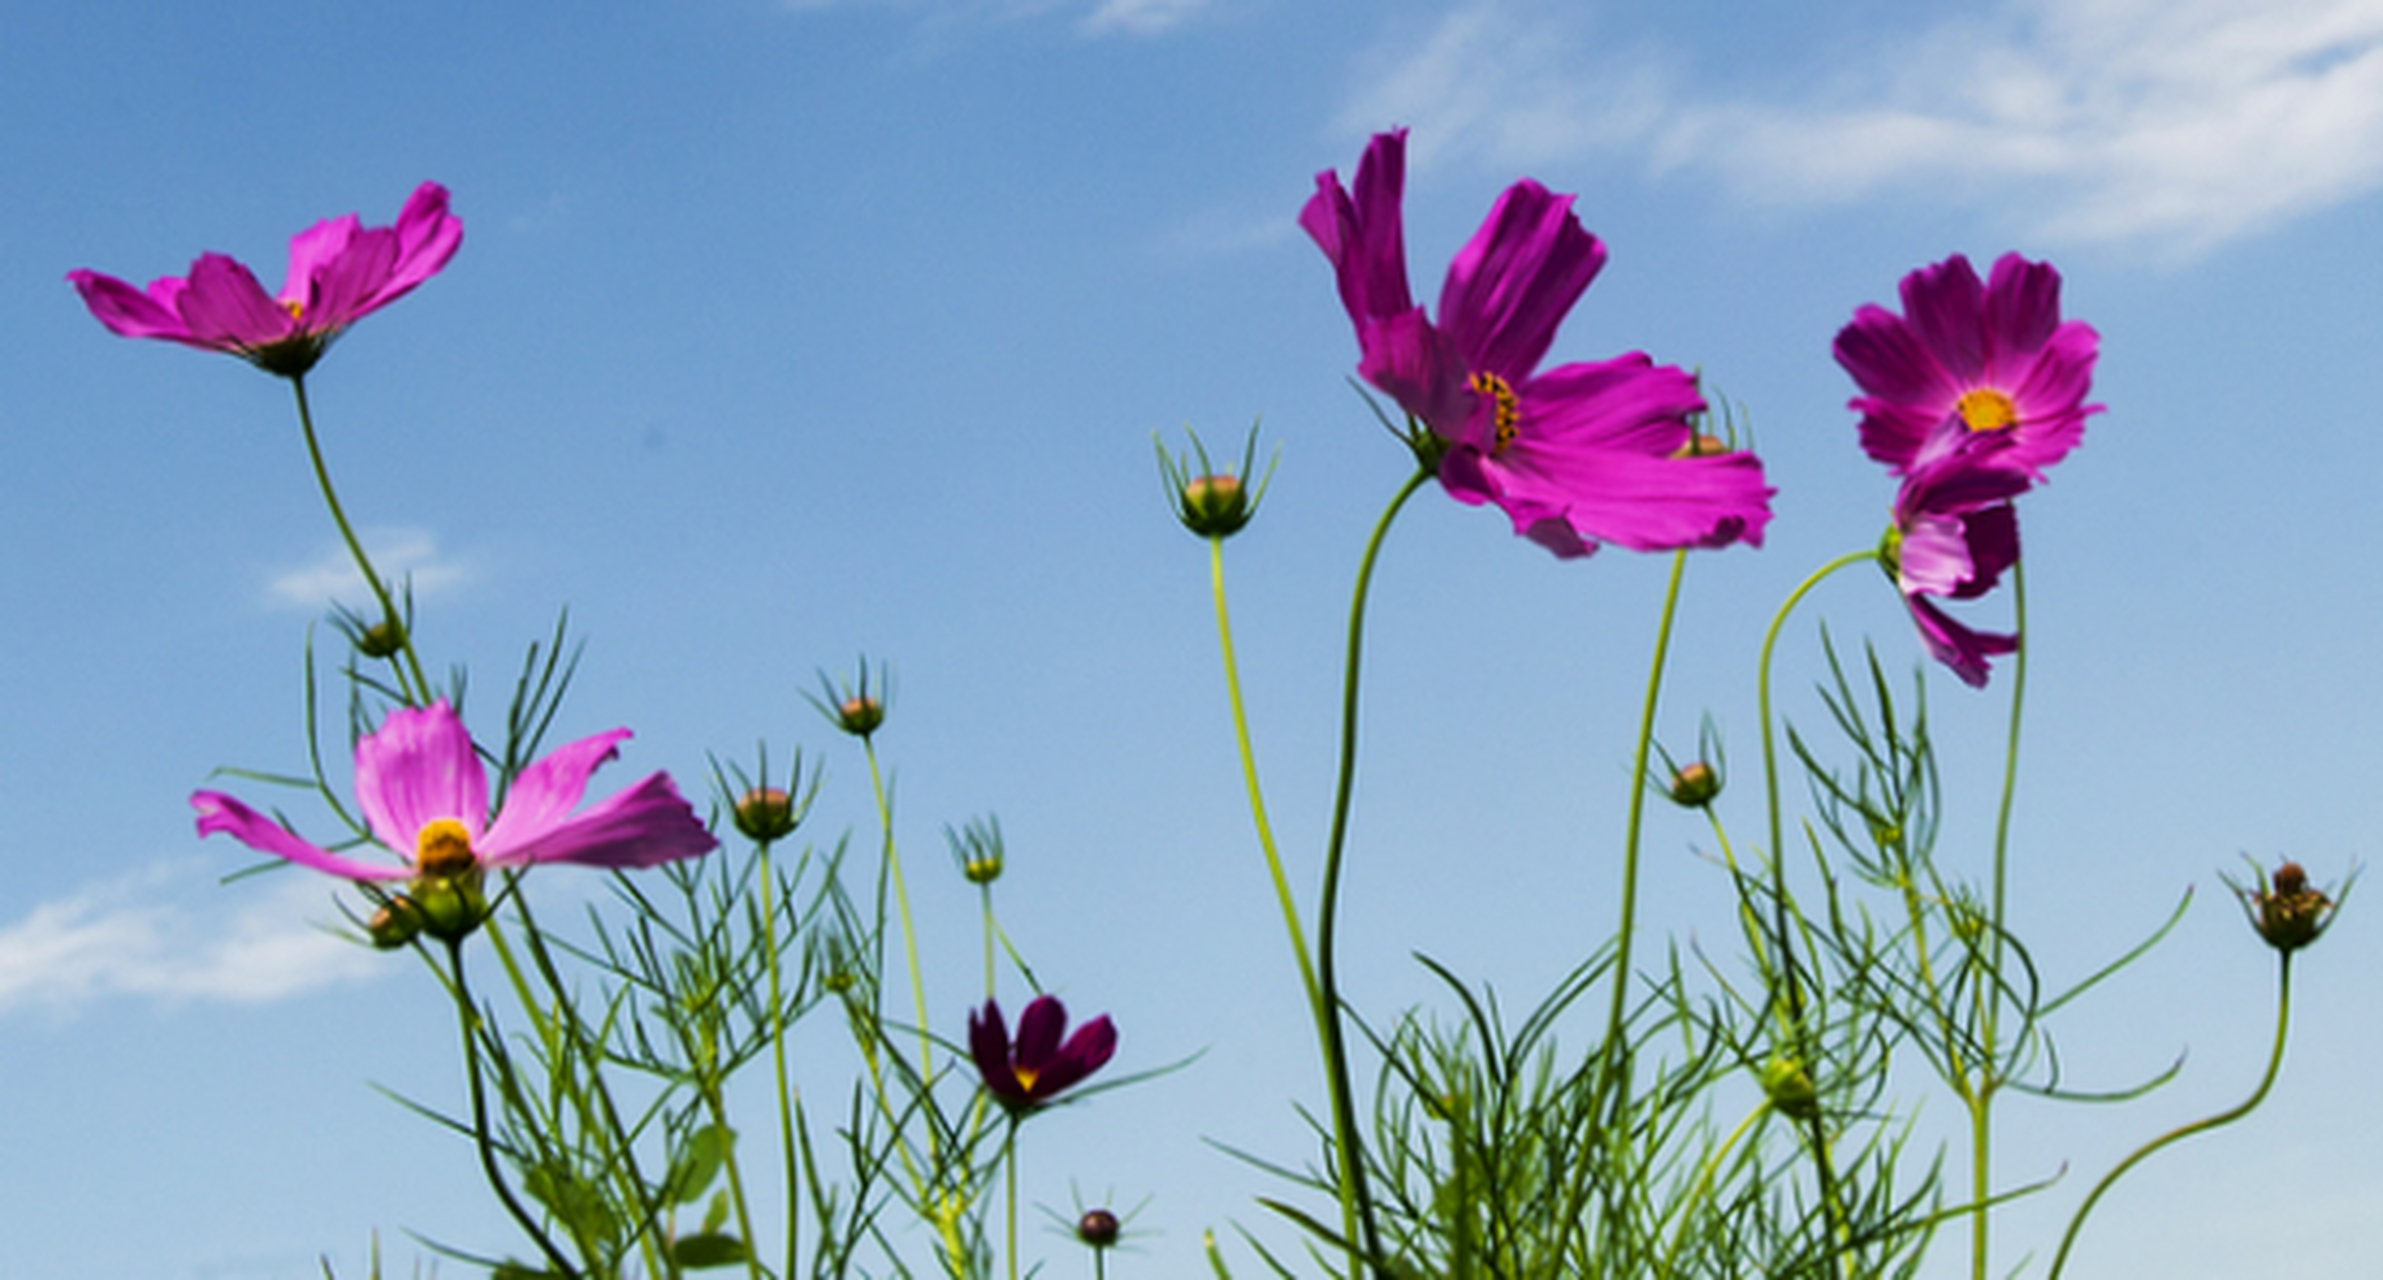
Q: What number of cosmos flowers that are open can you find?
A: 6